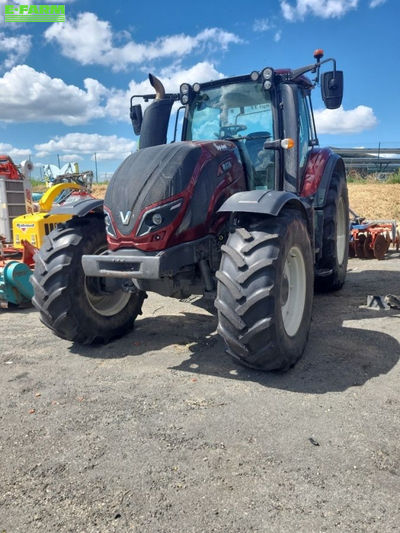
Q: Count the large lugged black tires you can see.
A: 3